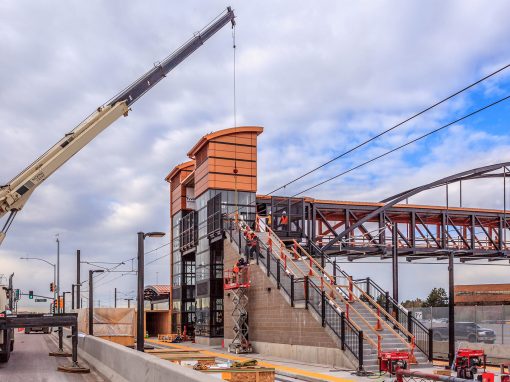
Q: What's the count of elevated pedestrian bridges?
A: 1